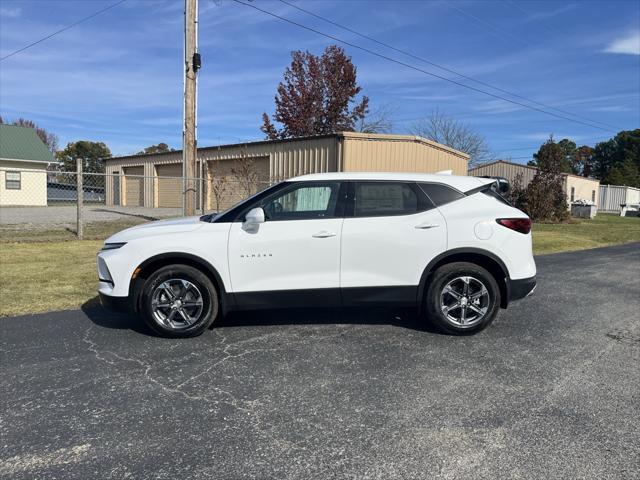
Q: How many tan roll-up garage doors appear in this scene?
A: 3